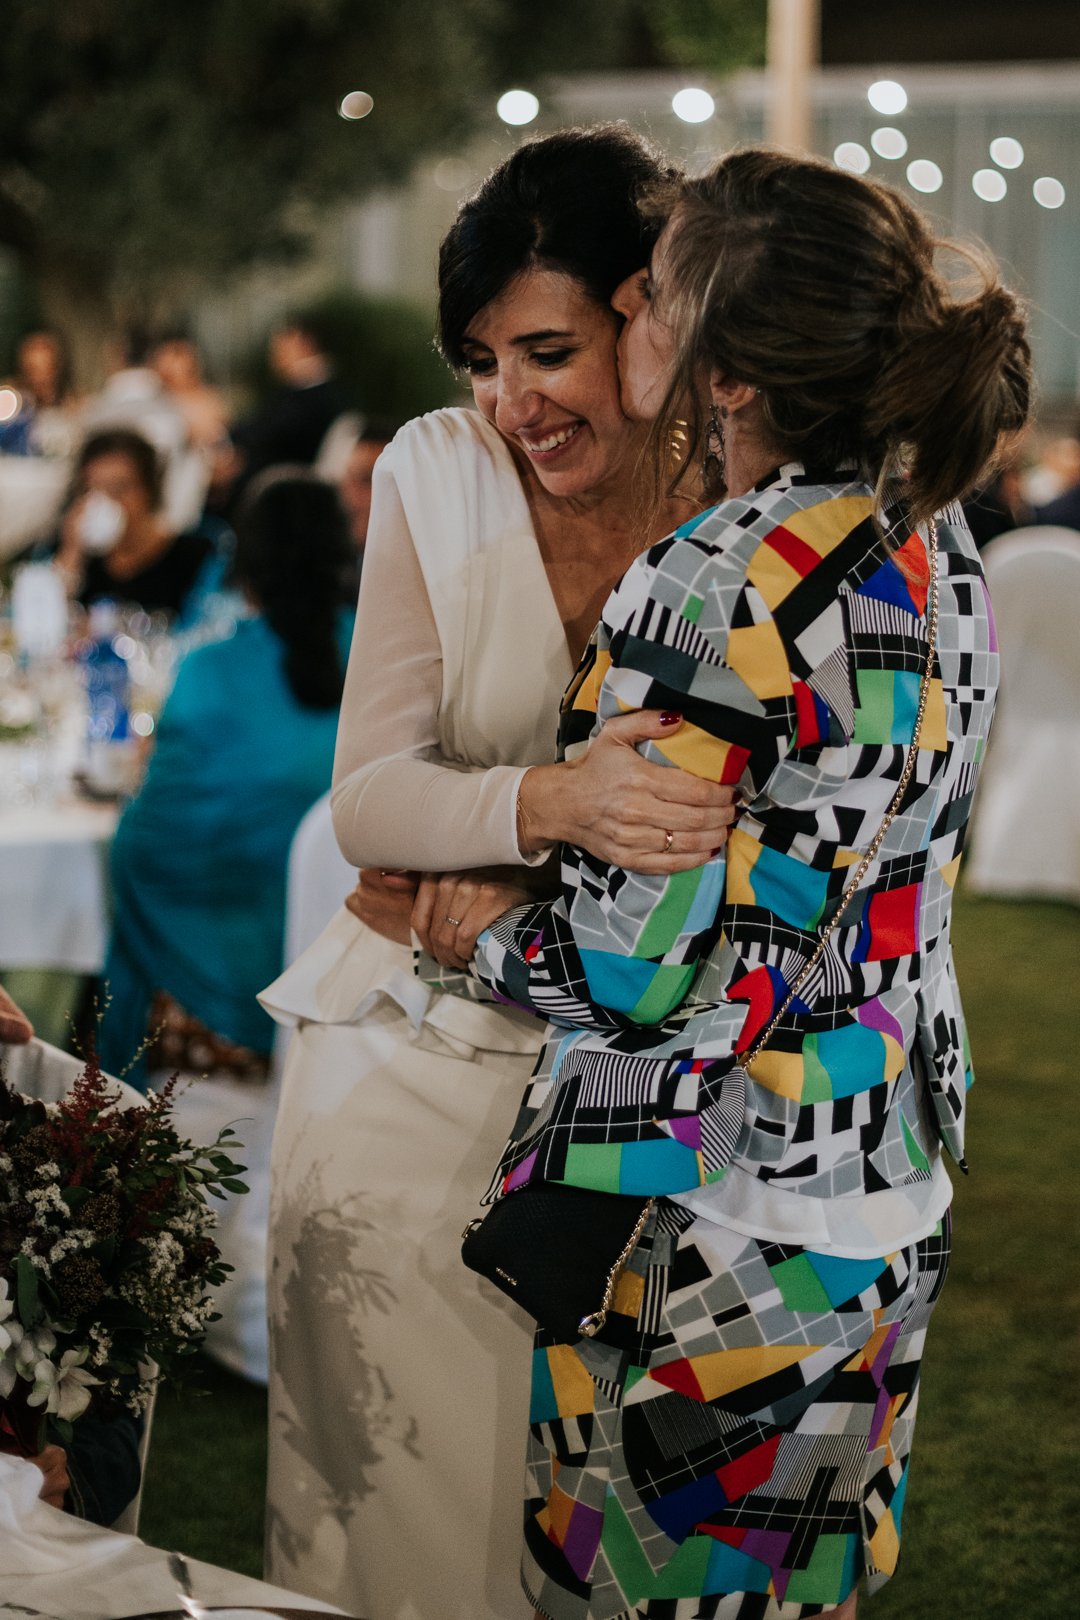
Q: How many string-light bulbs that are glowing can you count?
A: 10